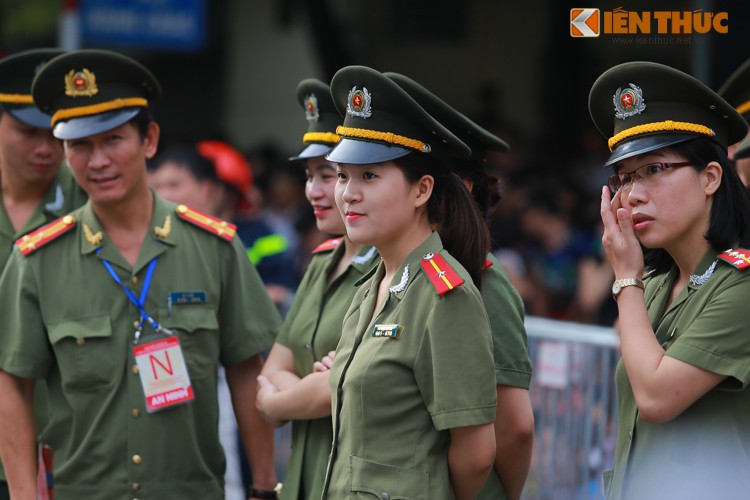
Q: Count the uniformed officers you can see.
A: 7